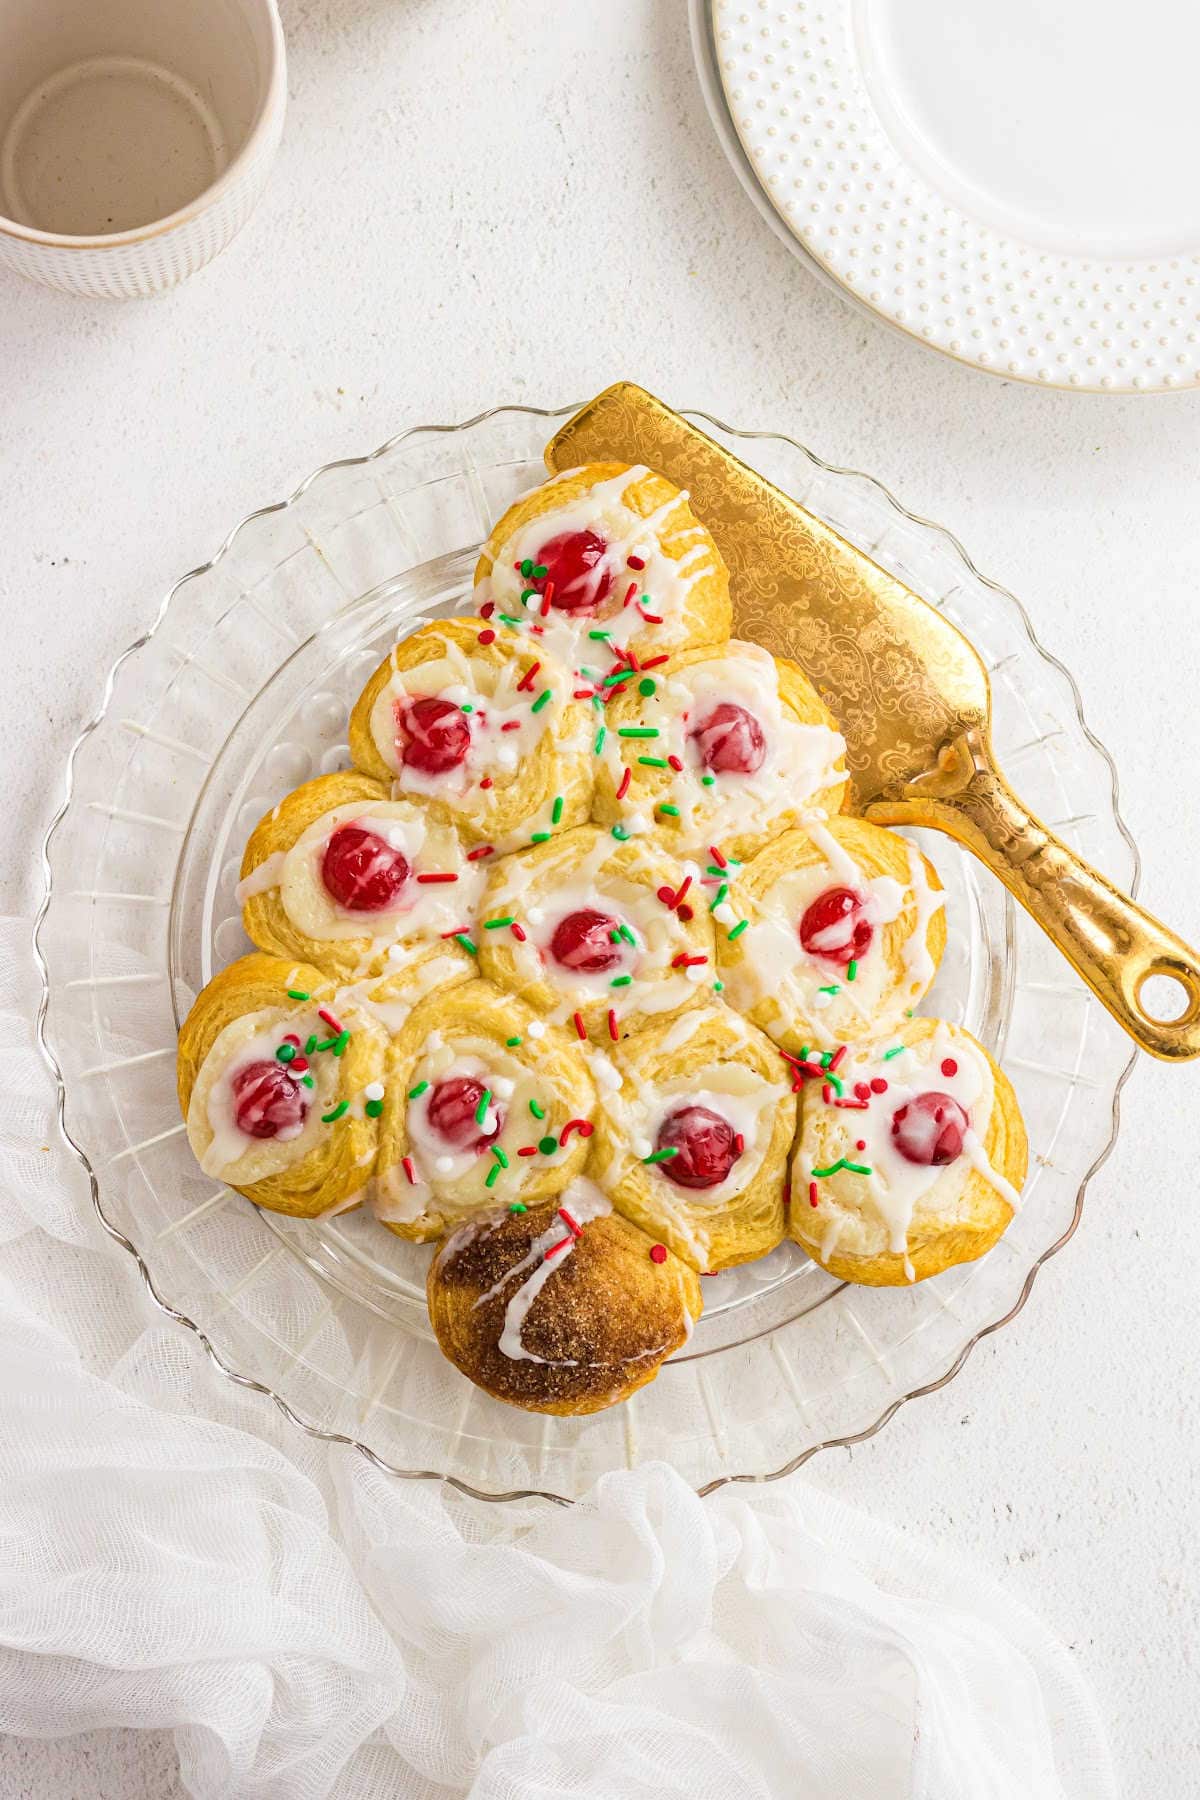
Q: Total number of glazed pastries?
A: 11